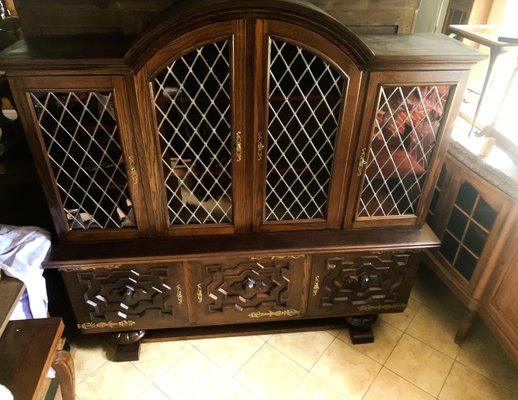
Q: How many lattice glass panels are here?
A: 4